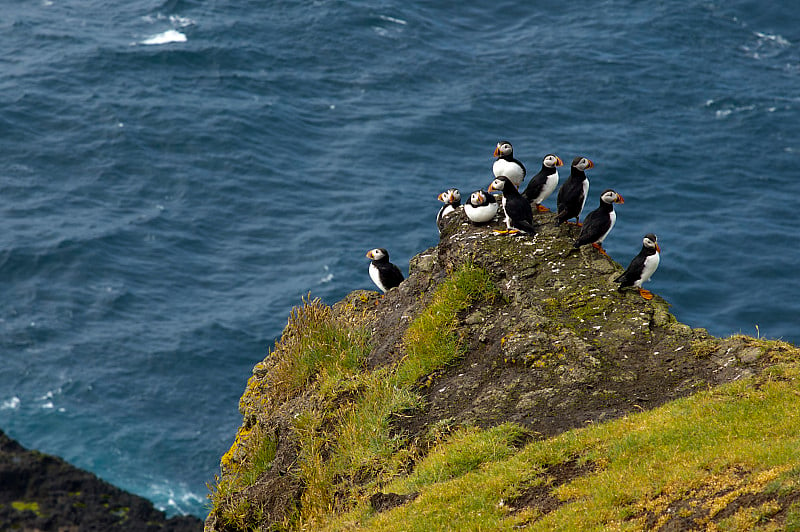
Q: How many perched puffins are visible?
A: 10